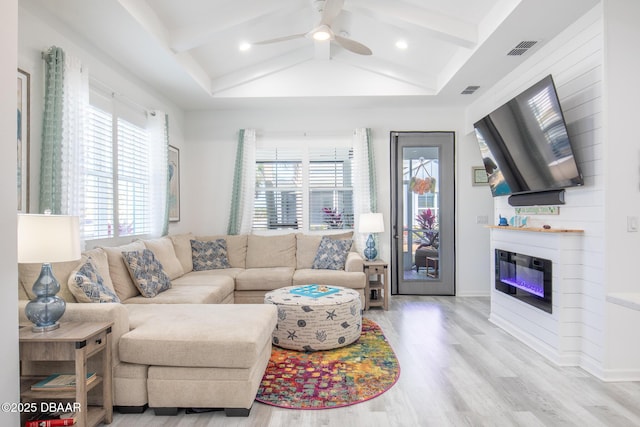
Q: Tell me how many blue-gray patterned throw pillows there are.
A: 4